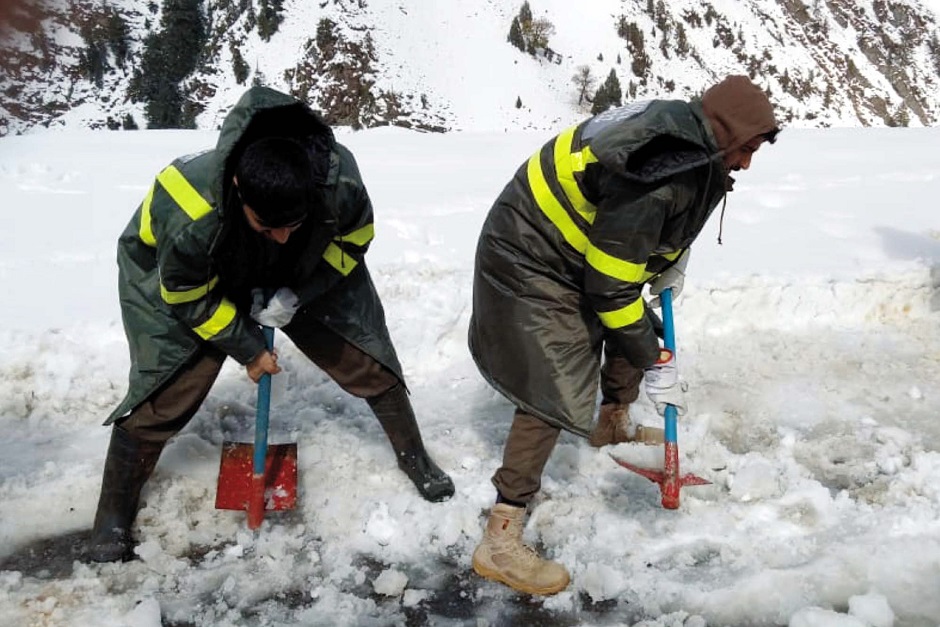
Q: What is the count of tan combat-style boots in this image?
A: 2